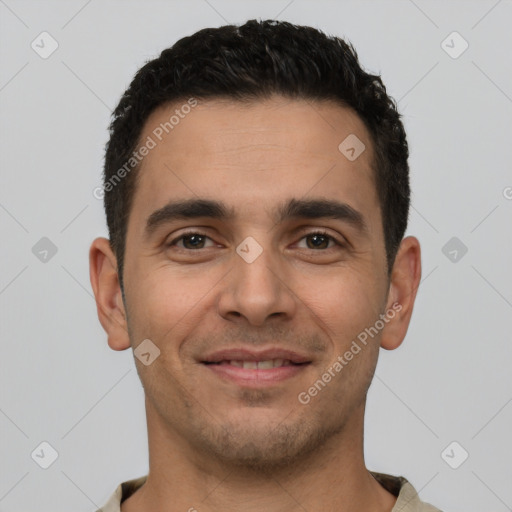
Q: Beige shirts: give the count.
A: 1